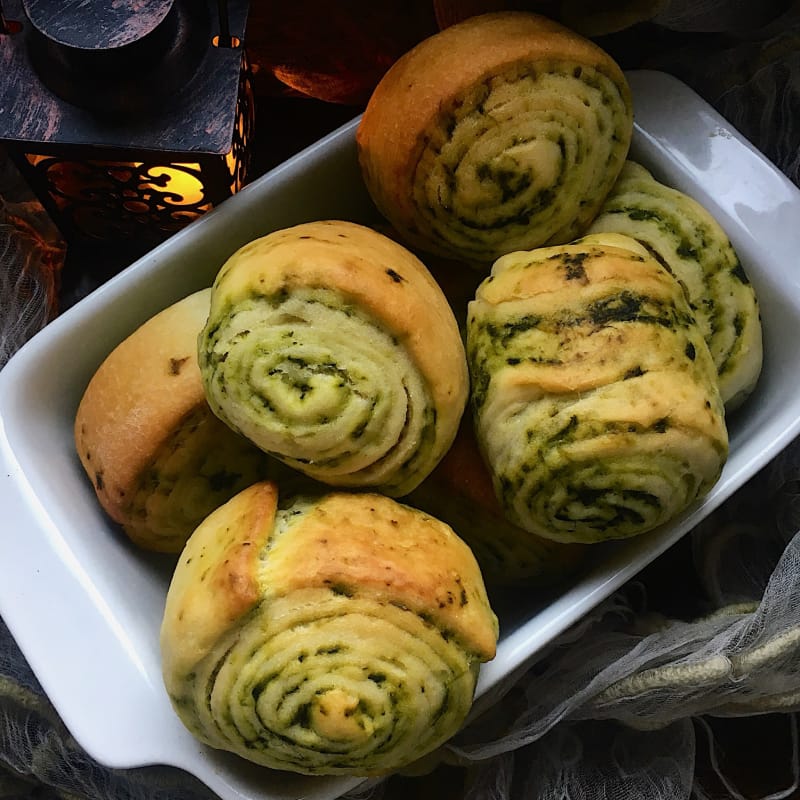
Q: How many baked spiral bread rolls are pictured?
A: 7